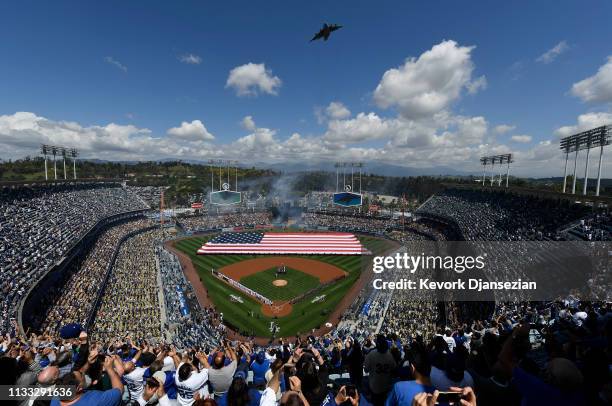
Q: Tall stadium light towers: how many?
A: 5